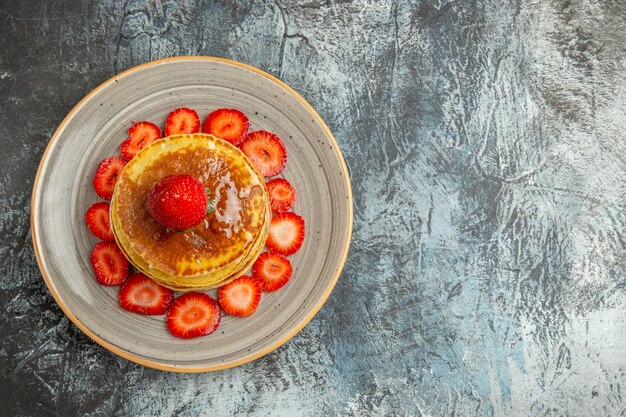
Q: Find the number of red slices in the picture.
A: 13